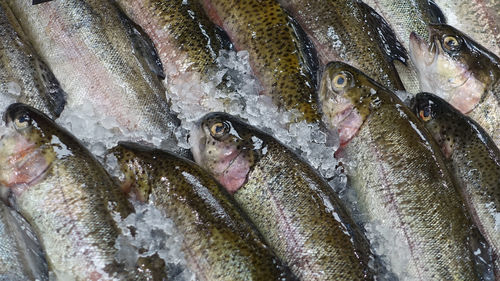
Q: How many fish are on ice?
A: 14